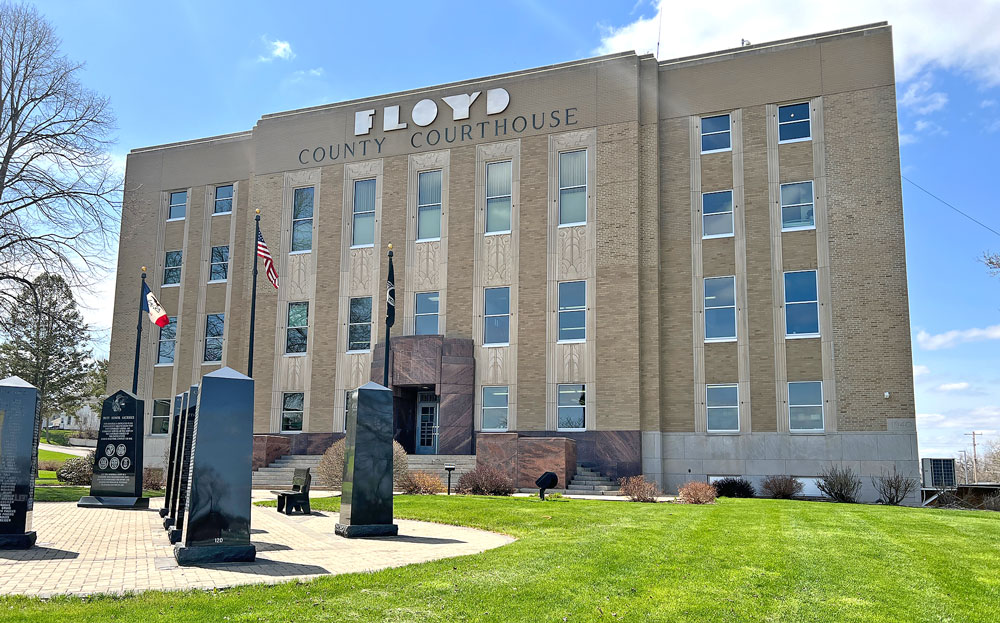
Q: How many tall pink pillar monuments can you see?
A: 0